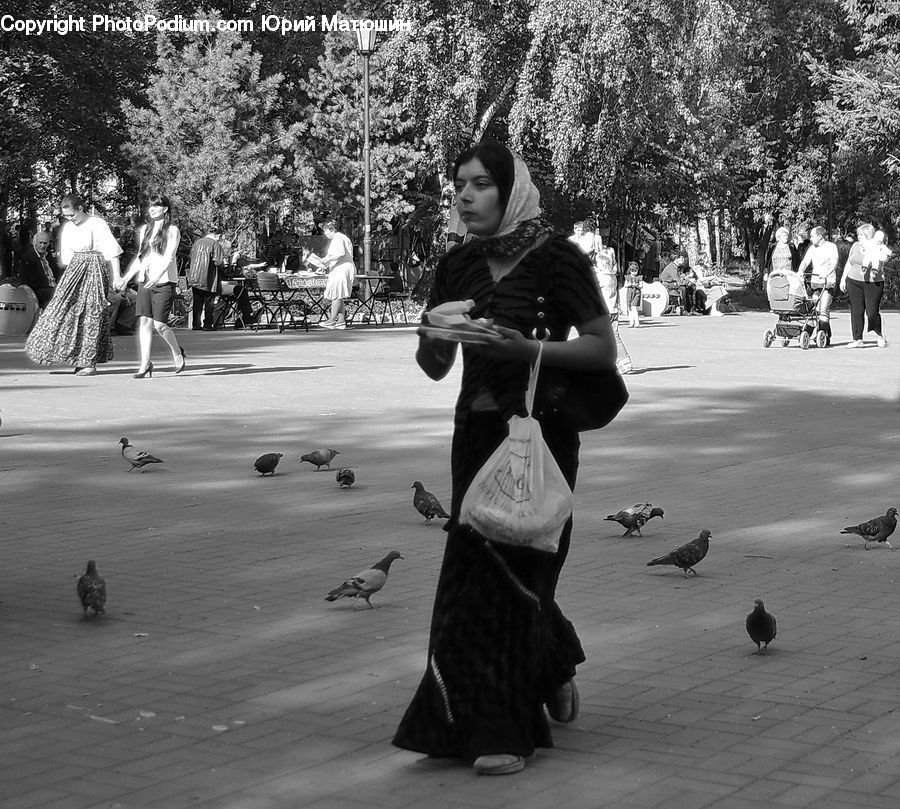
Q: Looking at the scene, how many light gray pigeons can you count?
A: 2